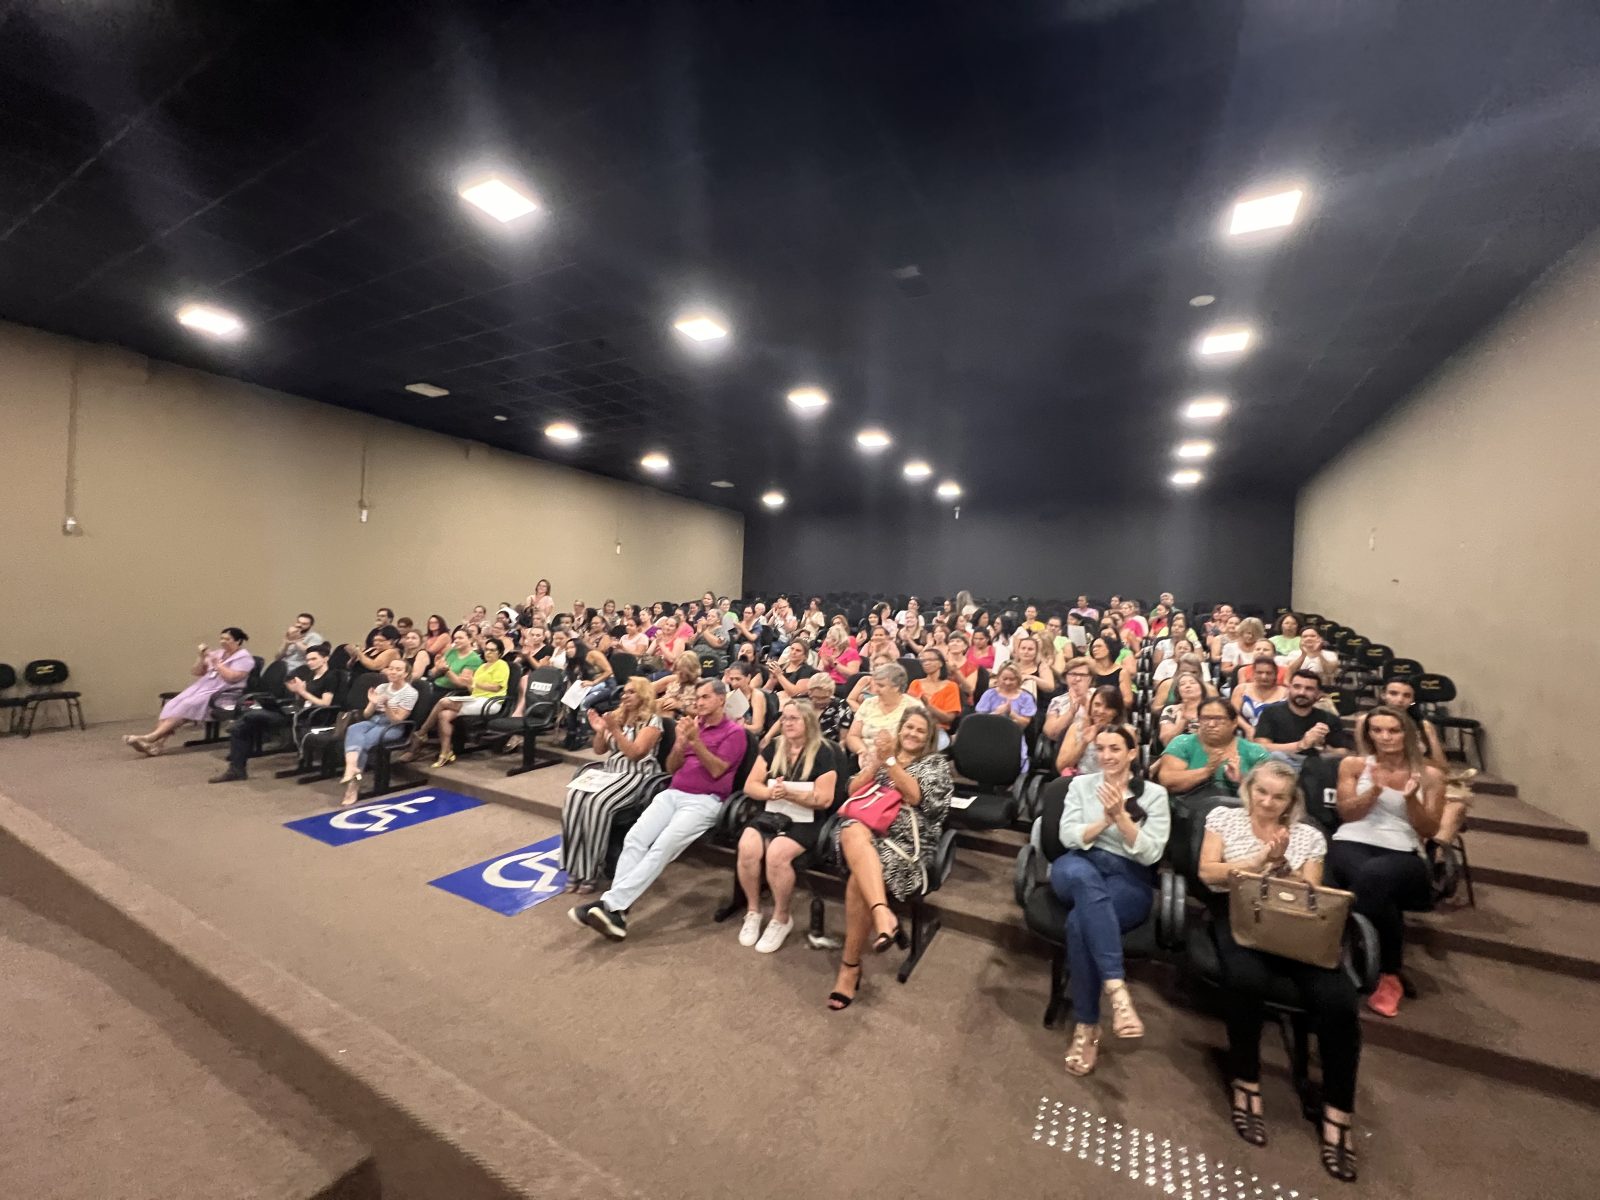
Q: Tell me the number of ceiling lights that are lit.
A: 15